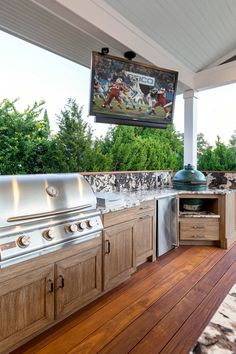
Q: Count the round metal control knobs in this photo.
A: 5